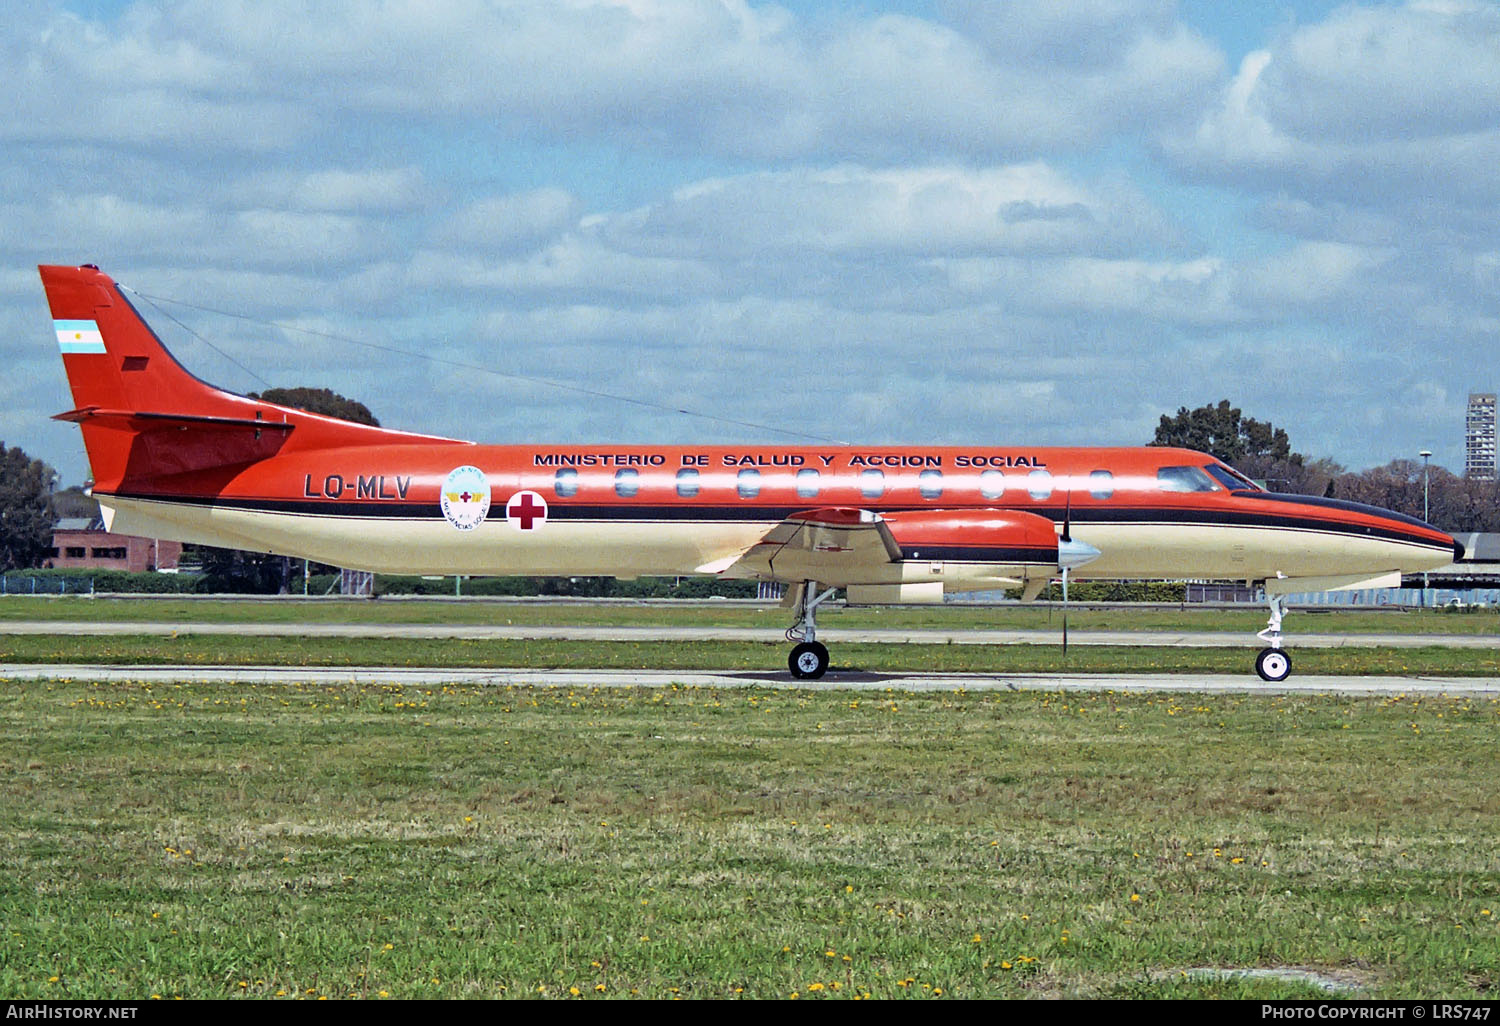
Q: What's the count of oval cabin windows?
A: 10